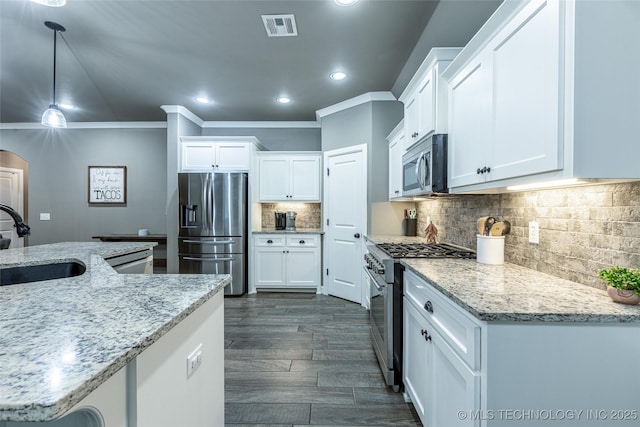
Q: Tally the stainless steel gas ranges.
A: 1